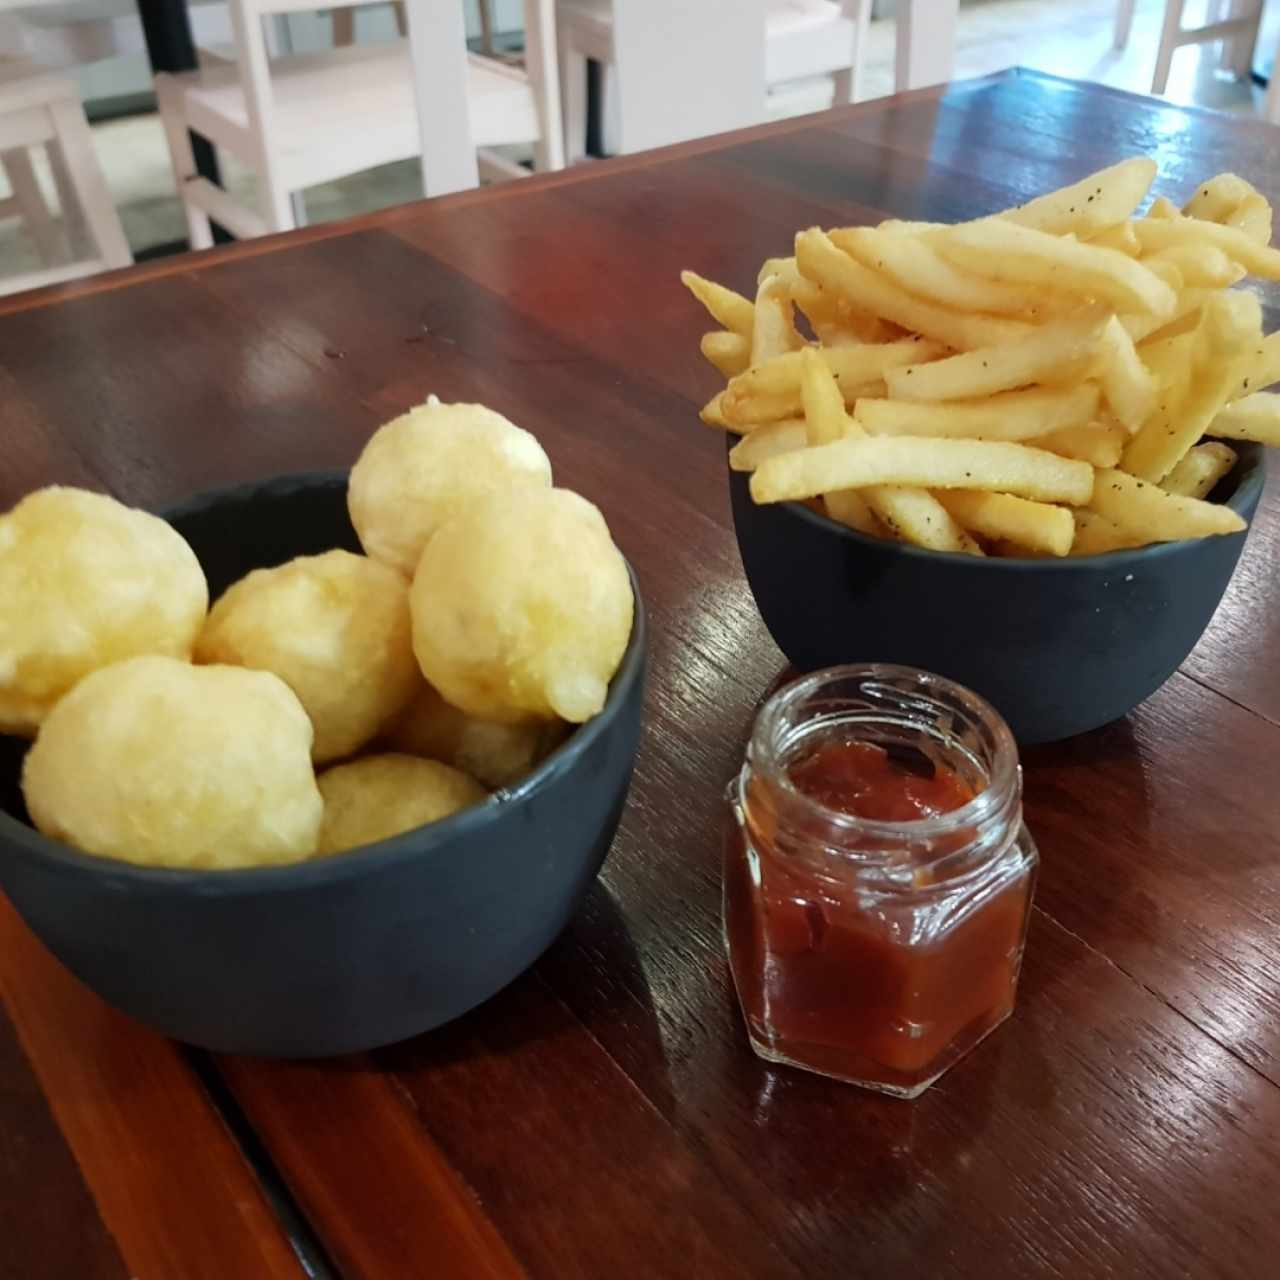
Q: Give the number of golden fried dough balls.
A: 7